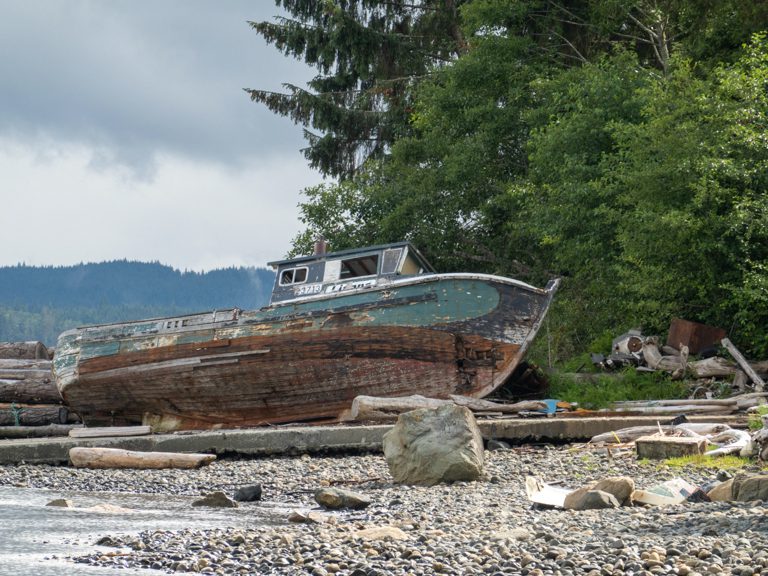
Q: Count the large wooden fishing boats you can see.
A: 1